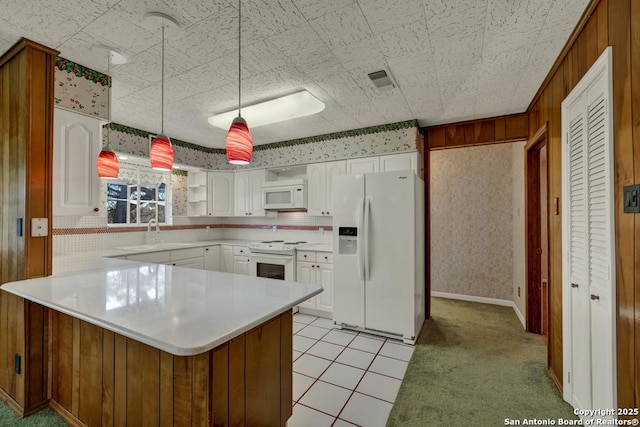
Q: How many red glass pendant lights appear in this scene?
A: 3